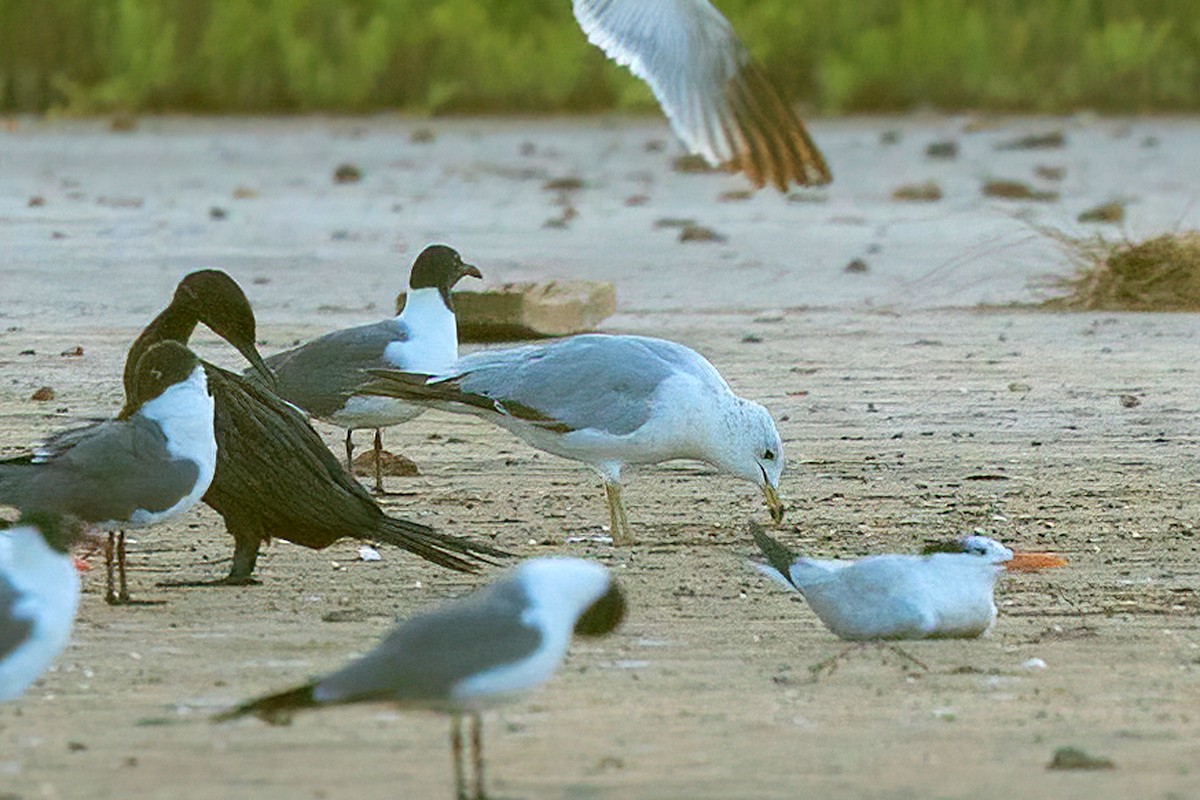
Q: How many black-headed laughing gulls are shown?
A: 4